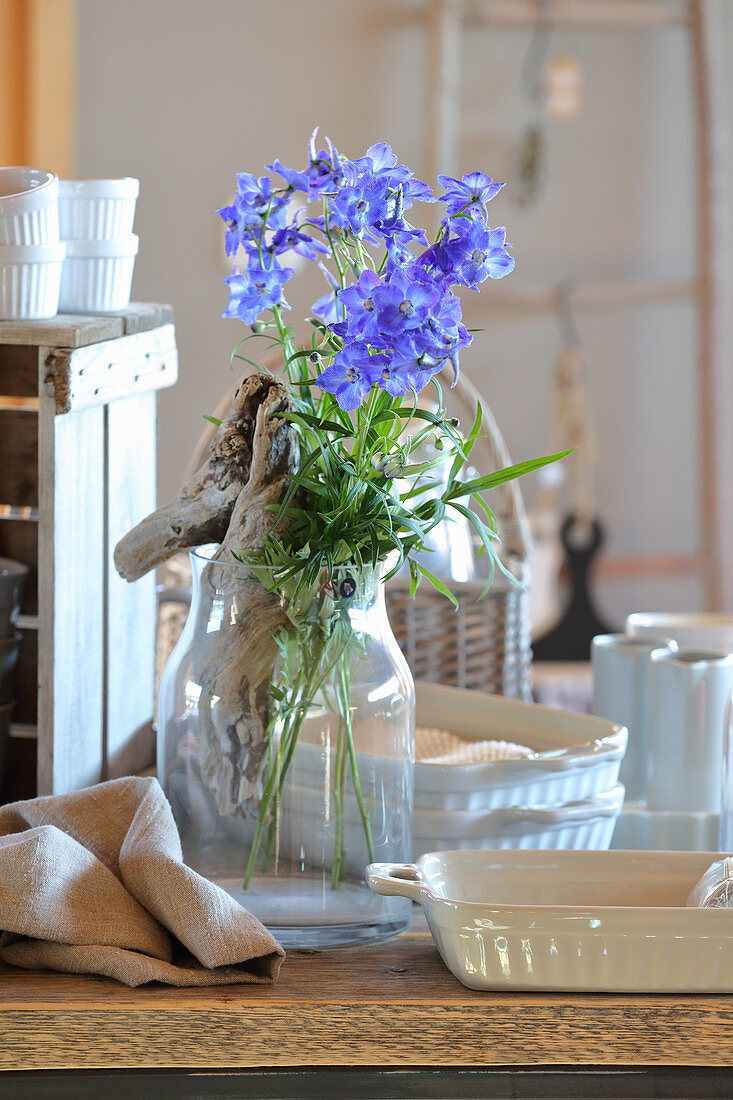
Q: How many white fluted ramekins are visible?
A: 4